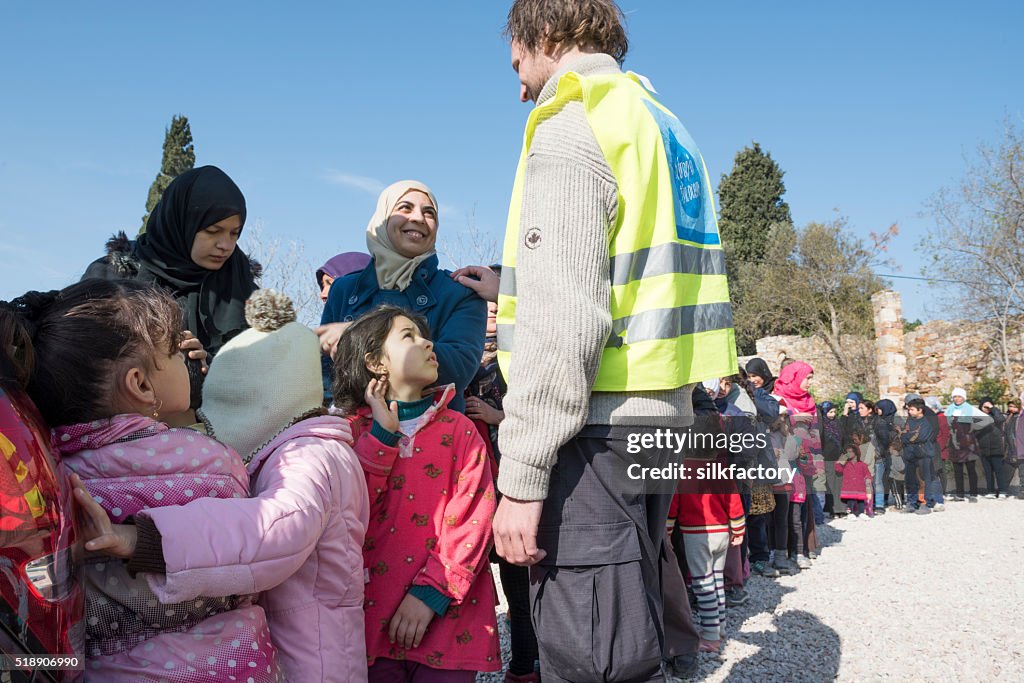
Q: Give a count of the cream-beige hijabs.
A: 1